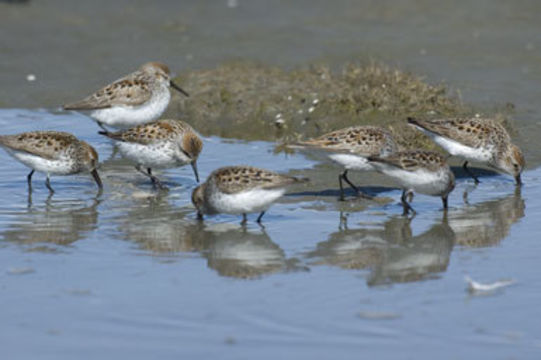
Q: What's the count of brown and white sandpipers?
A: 7